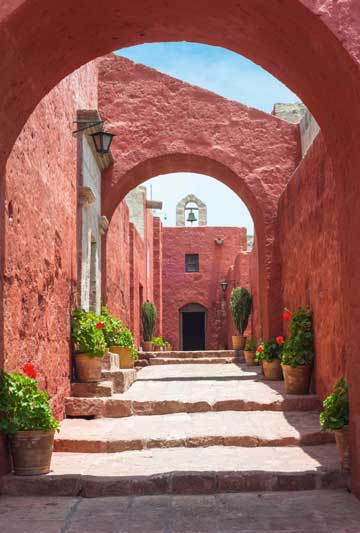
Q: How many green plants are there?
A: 11